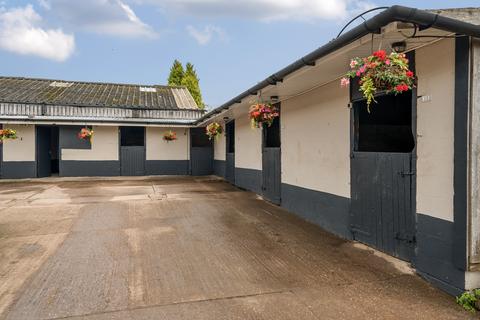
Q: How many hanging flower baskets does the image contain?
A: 6